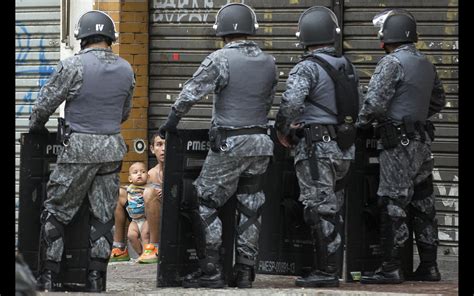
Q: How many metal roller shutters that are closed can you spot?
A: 3